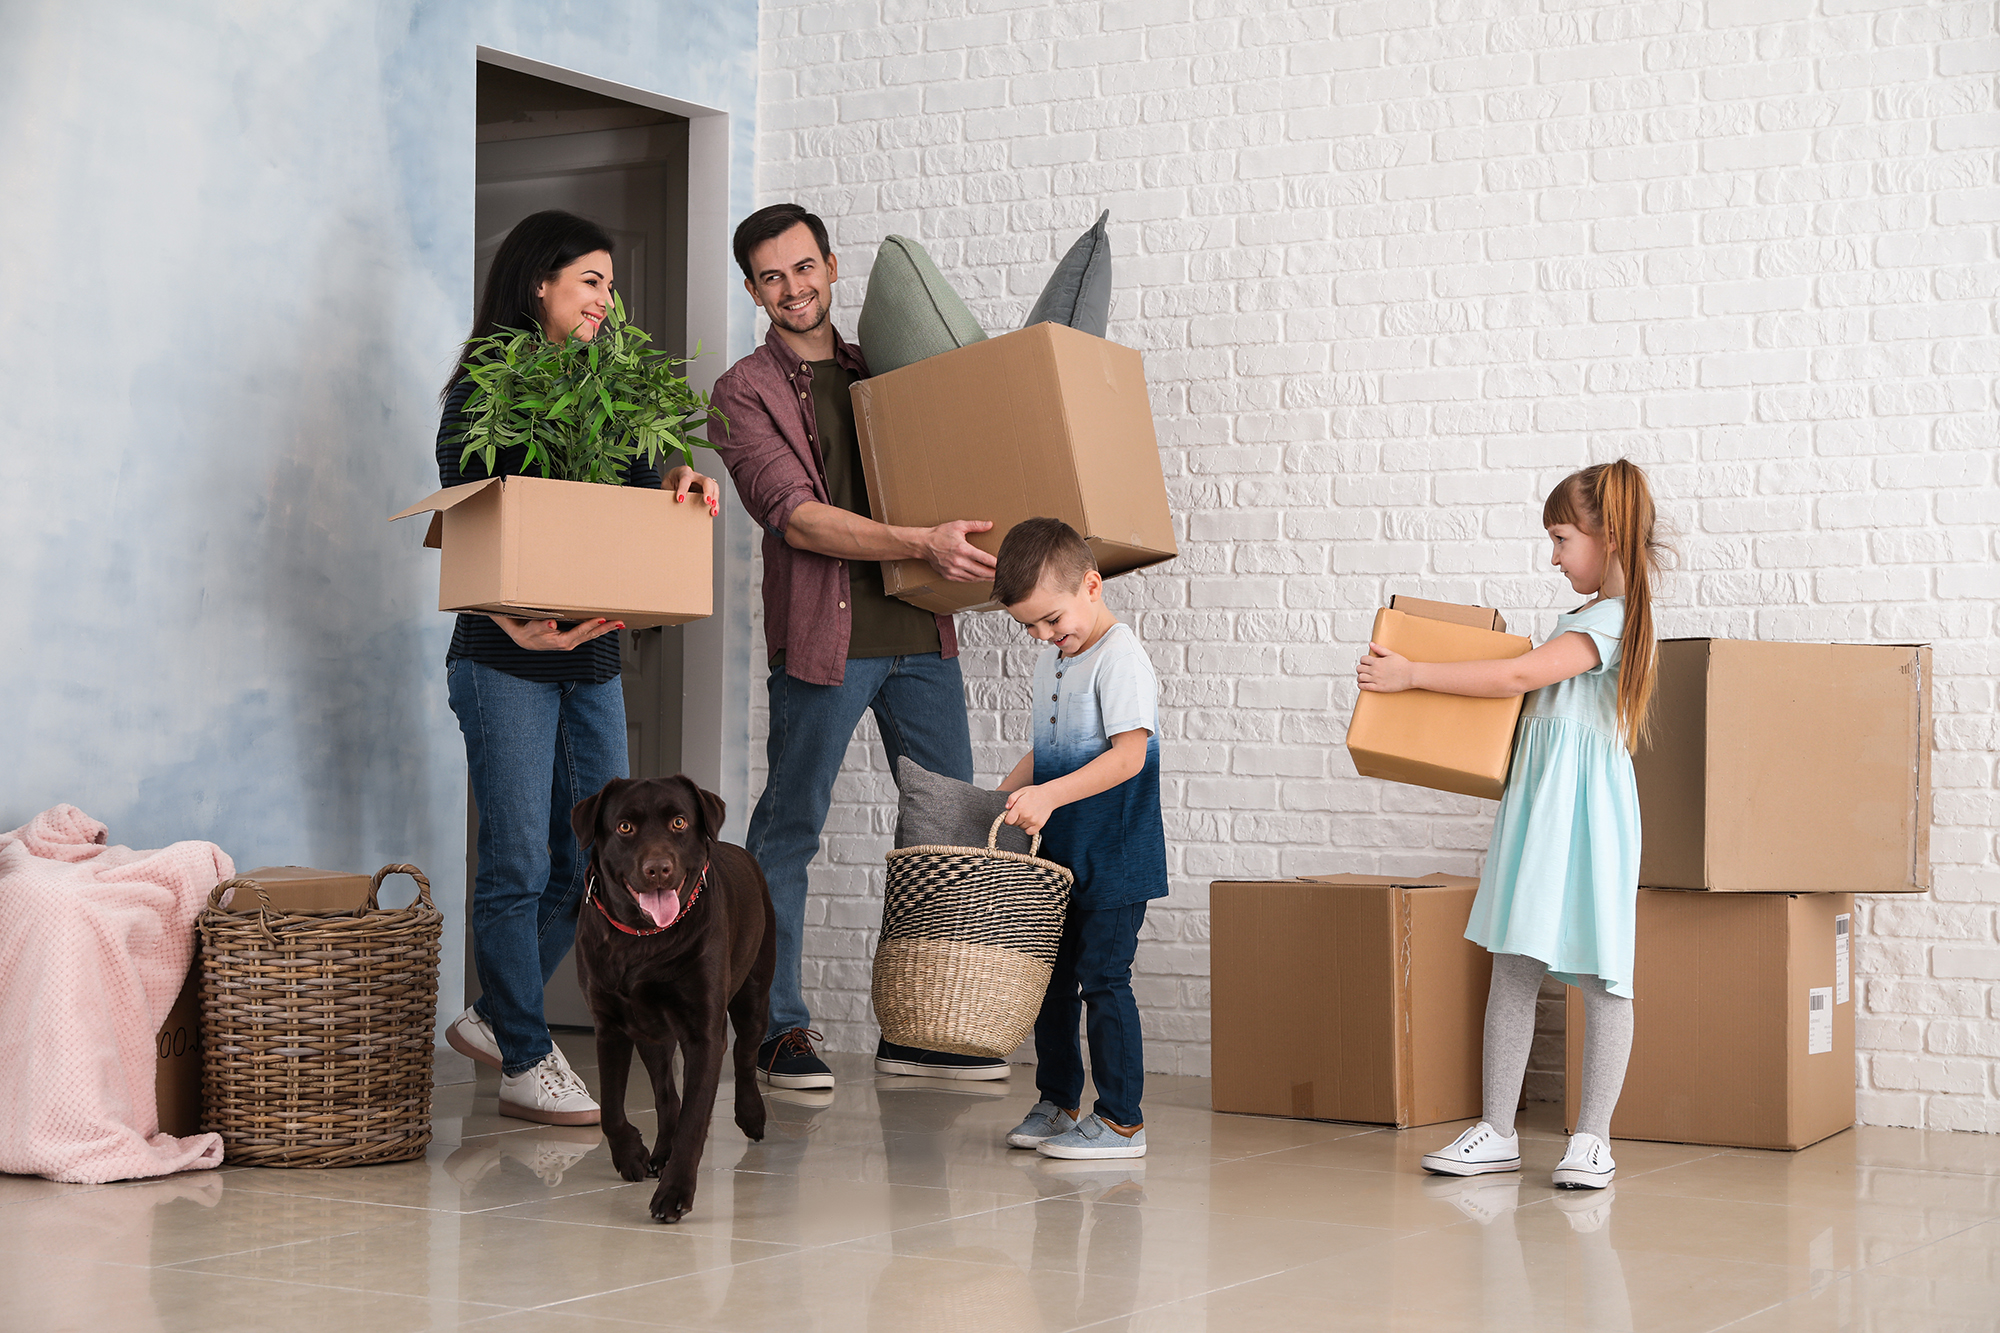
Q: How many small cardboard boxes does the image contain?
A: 2